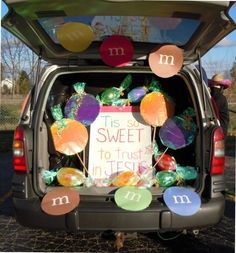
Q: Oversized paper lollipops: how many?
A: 4